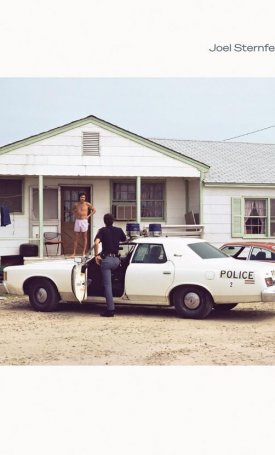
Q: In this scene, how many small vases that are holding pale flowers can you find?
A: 0